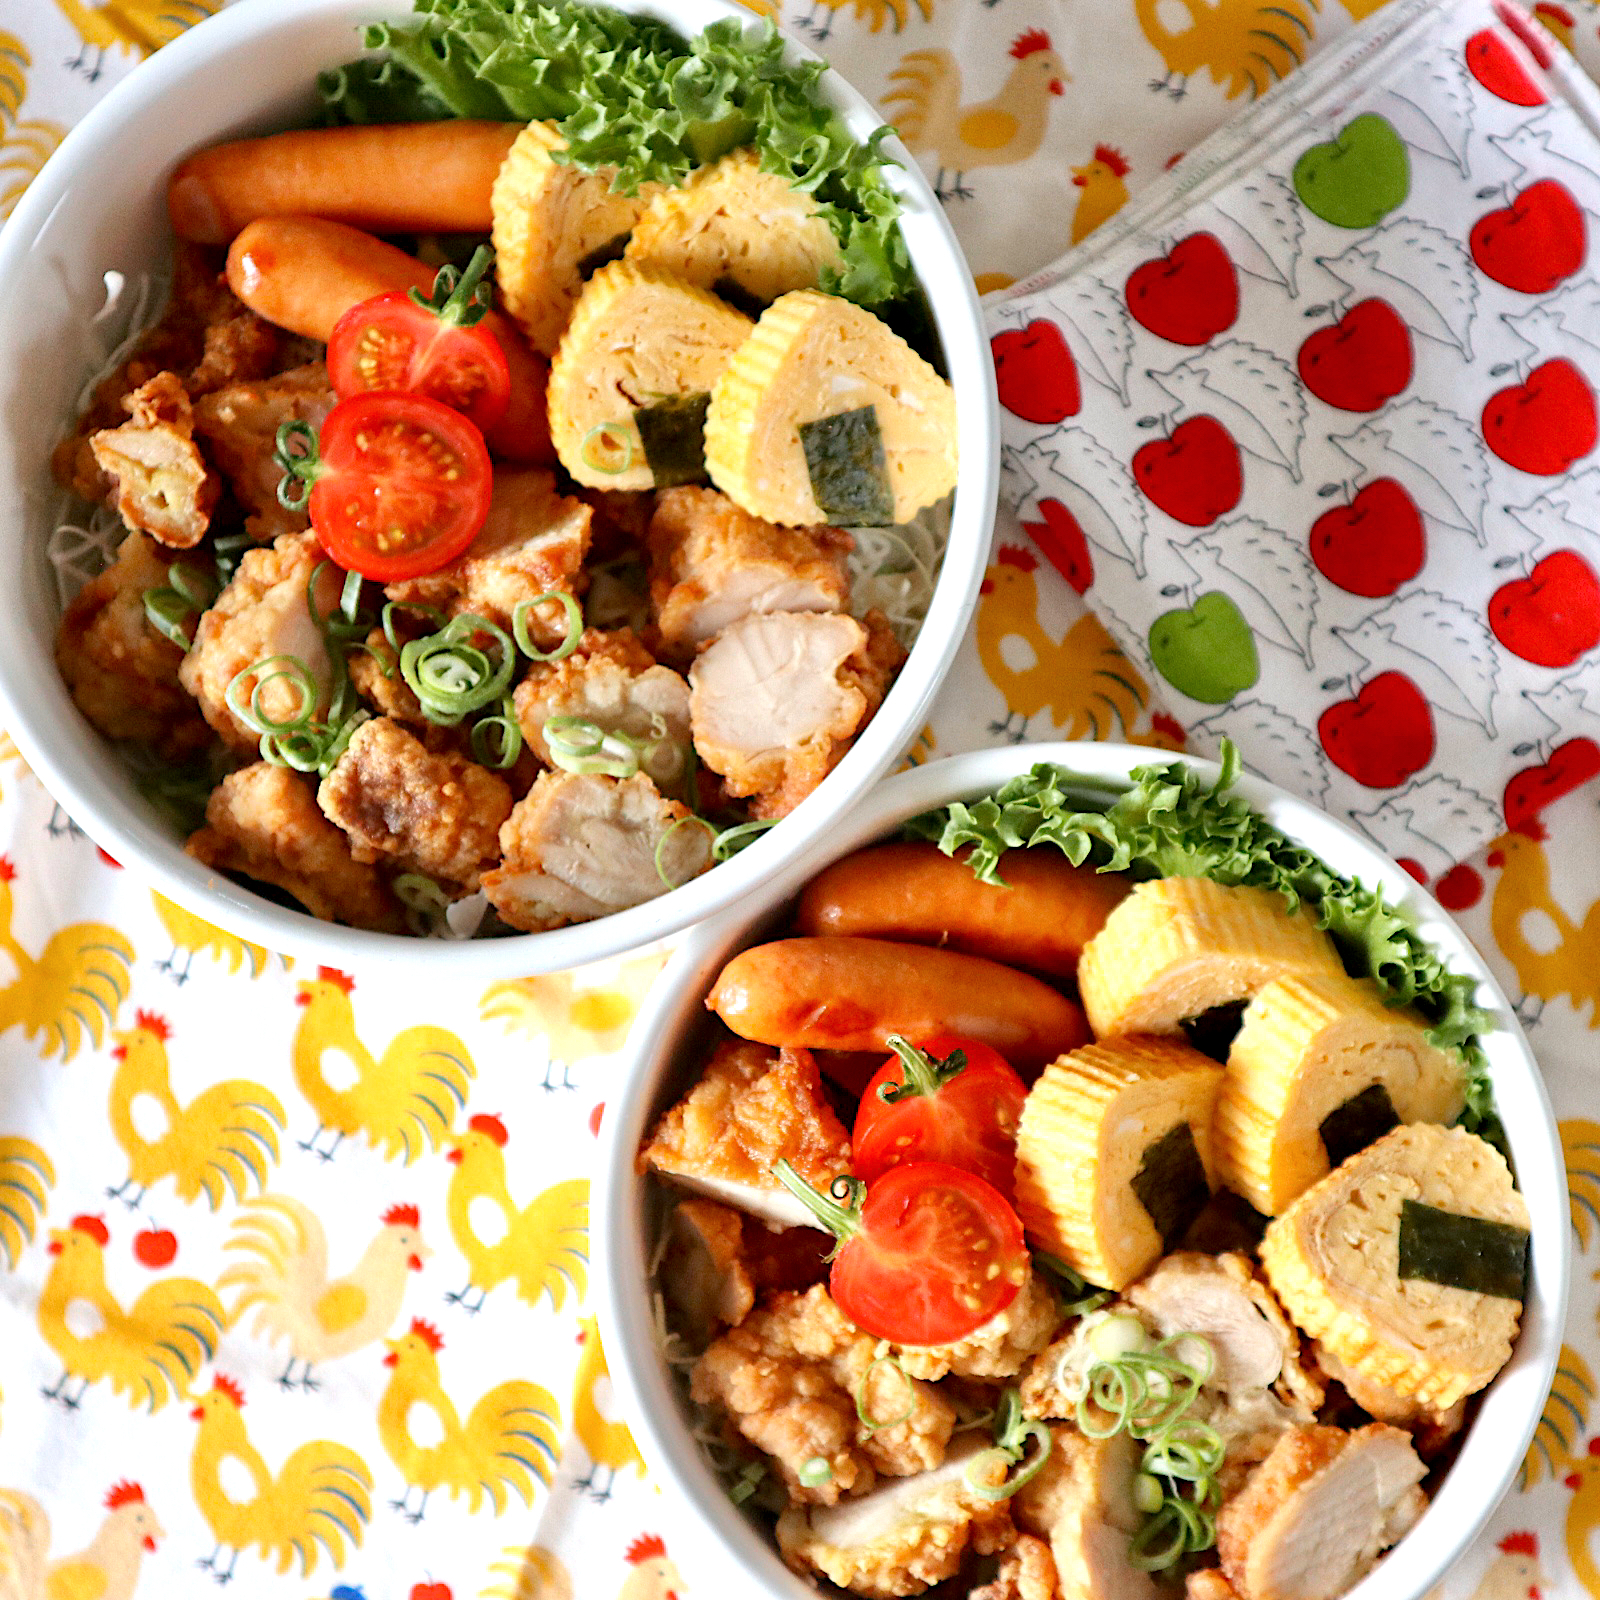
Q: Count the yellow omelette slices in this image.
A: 8